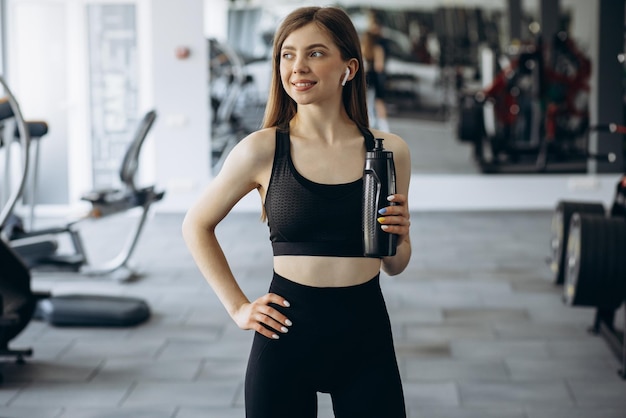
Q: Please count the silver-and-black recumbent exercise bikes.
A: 1